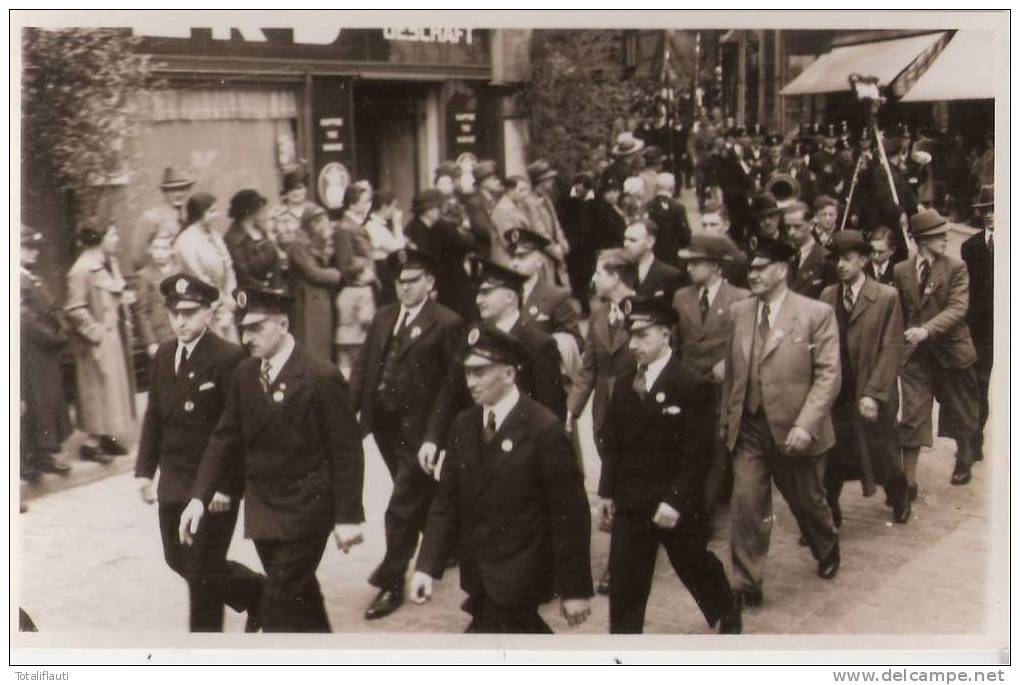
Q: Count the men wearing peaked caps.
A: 8